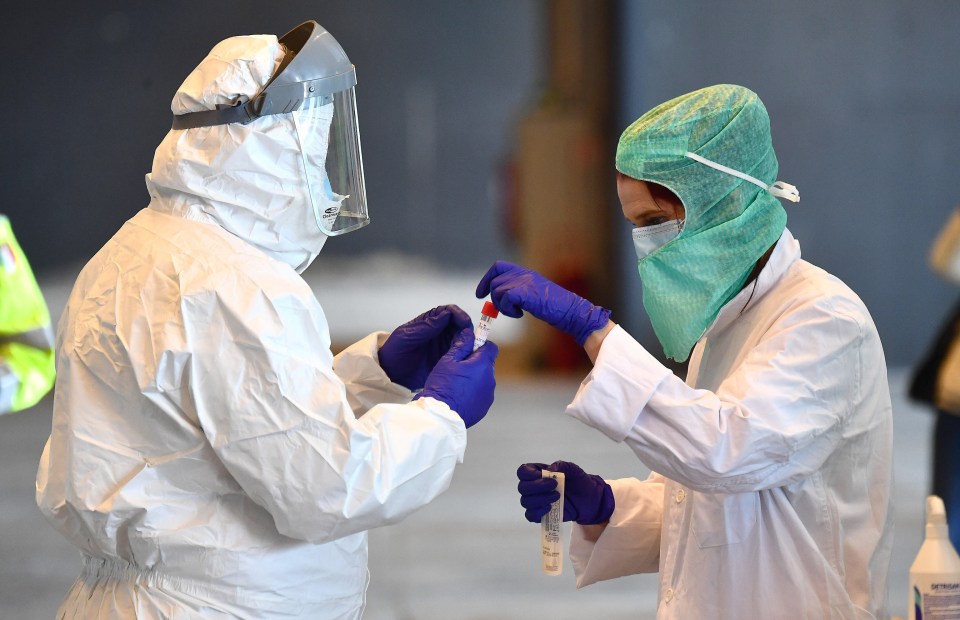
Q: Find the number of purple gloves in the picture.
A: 4